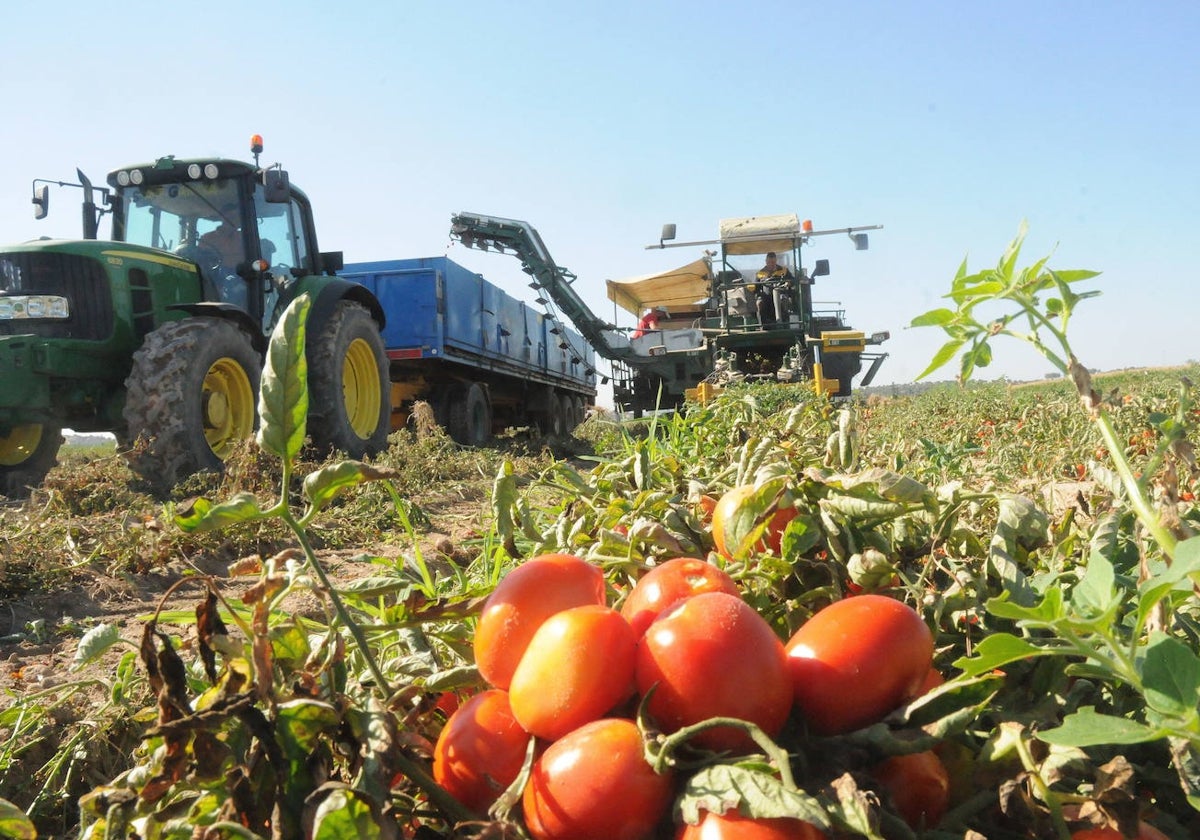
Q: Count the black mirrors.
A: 5